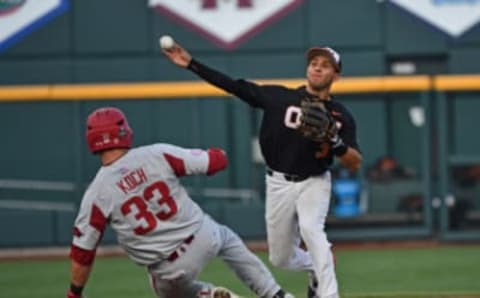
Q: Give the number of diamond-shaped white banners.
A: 3